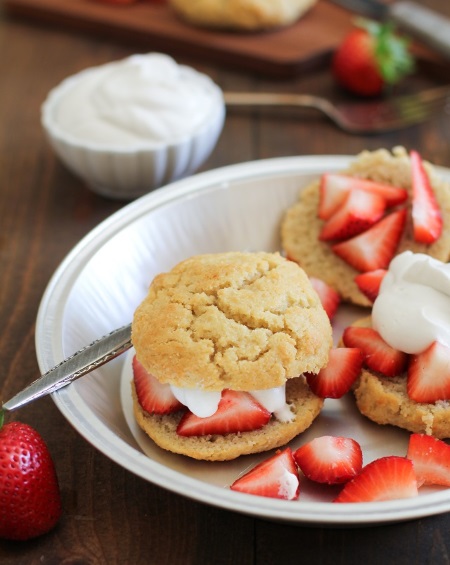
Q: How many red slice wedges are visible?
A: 15